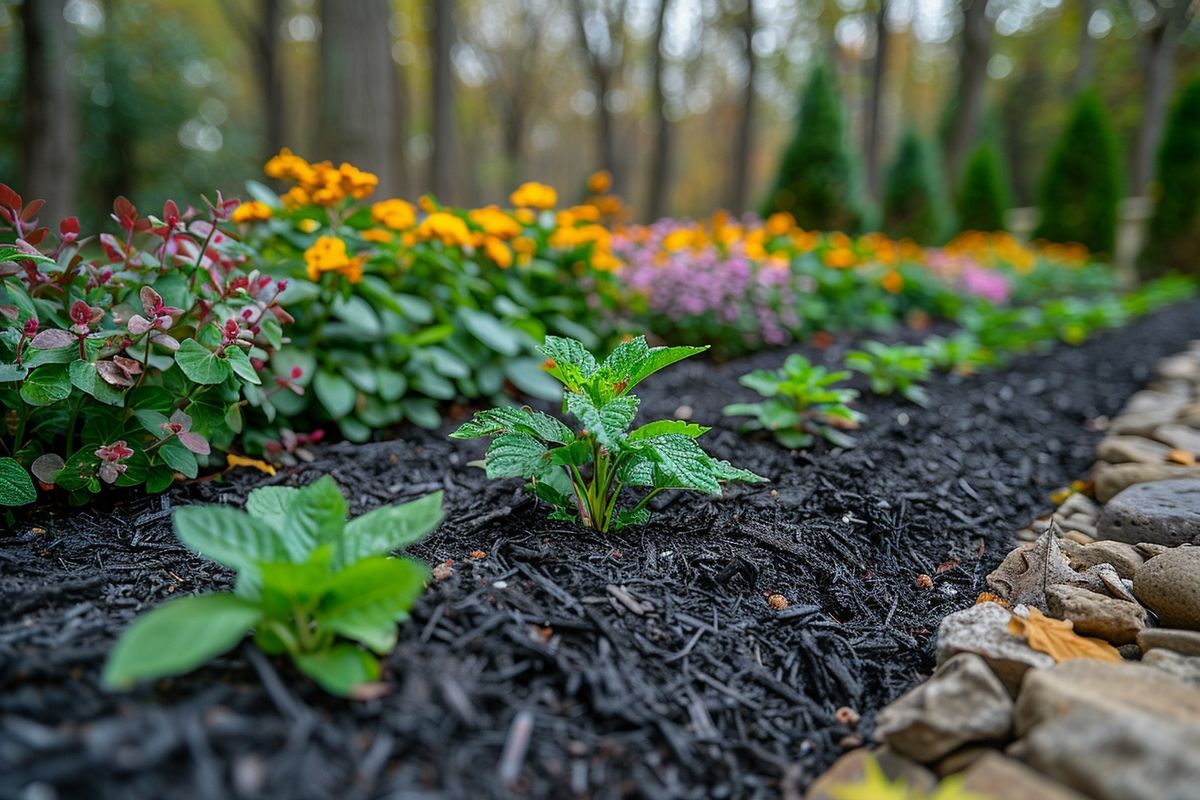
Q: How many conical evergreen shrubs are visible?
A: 5